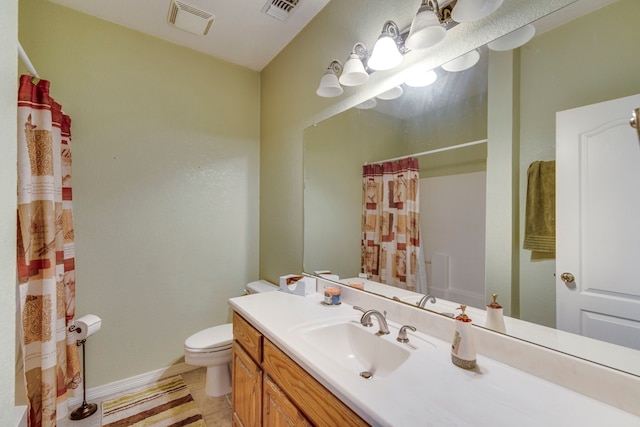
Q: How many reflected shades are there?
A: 5